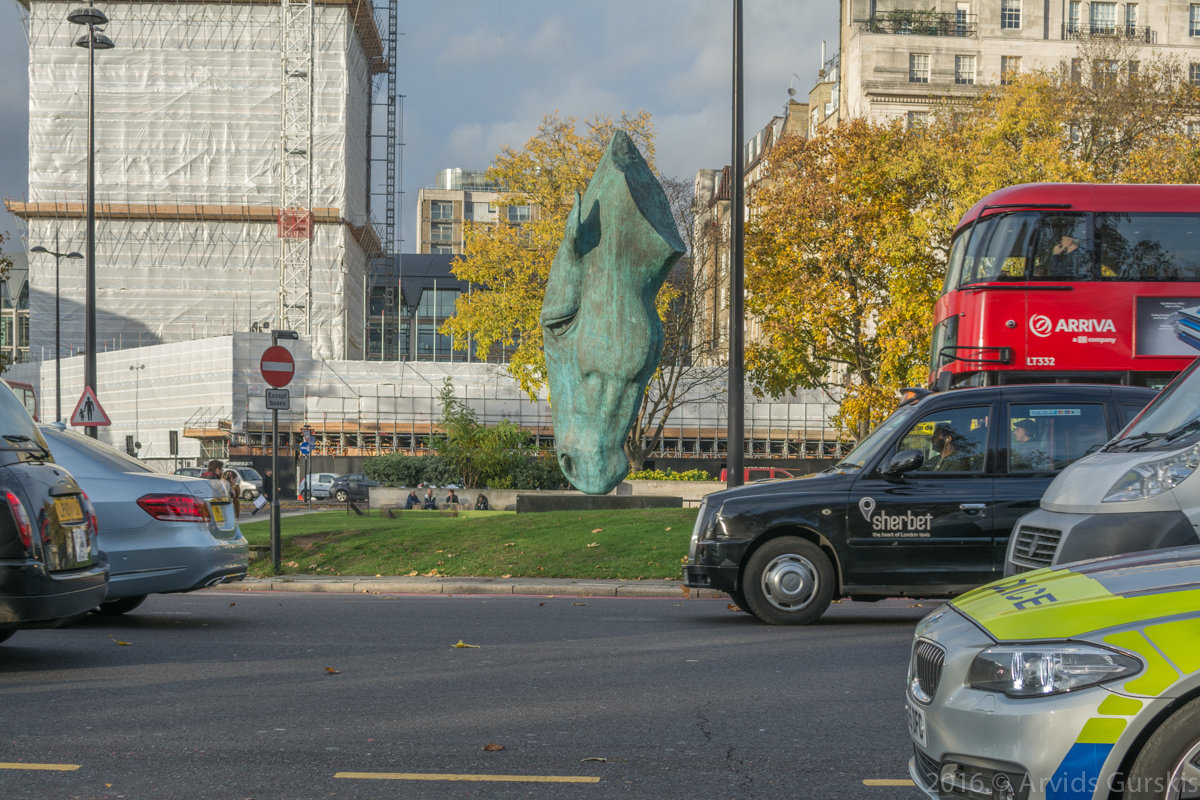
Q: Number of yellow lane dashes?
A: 3